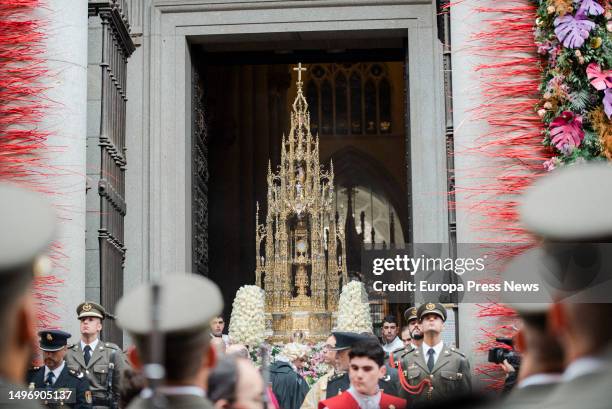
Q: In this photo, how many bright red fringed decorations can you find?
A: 2